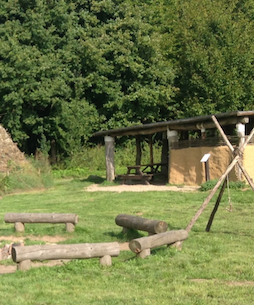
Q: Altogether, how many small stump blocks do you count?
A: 8